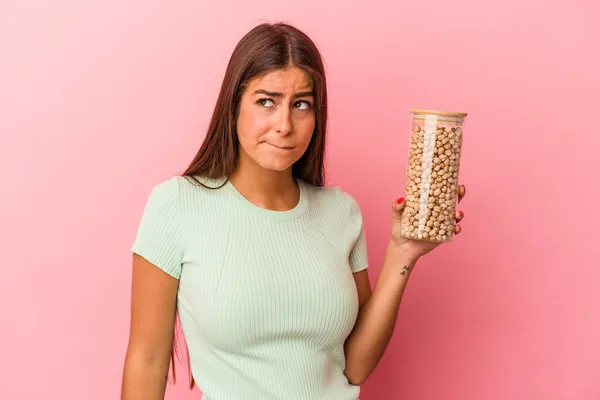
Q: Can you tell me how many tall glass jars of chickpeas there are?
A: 1